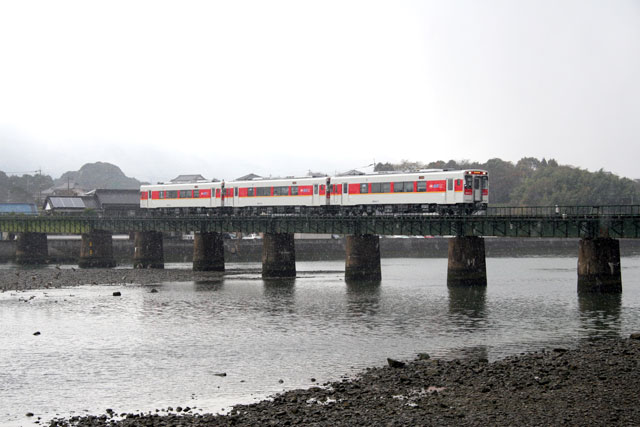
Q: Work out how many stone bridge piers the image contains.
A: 8